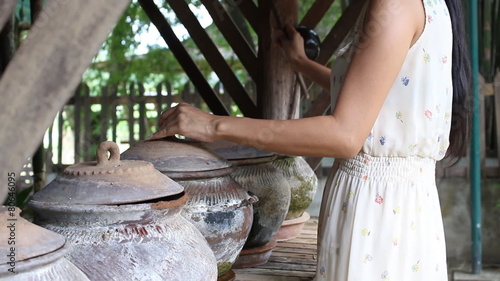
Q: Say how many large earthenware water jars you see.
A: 5